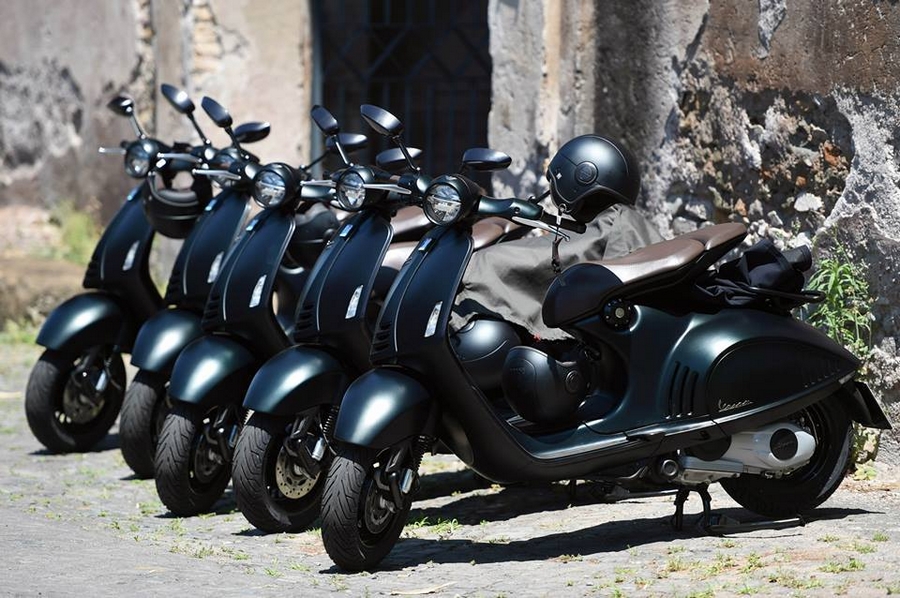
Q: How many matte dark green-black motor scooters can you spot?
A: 5